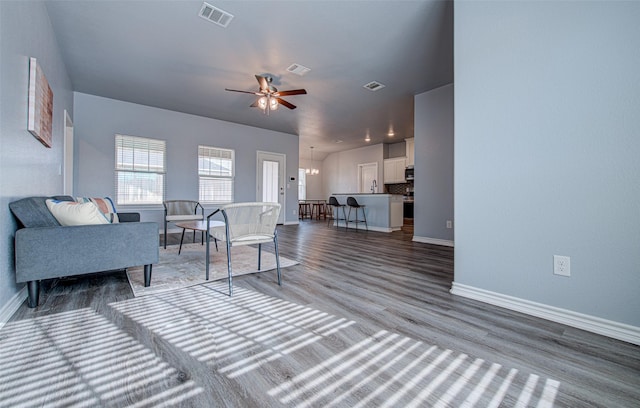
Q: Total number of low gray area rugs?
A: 1